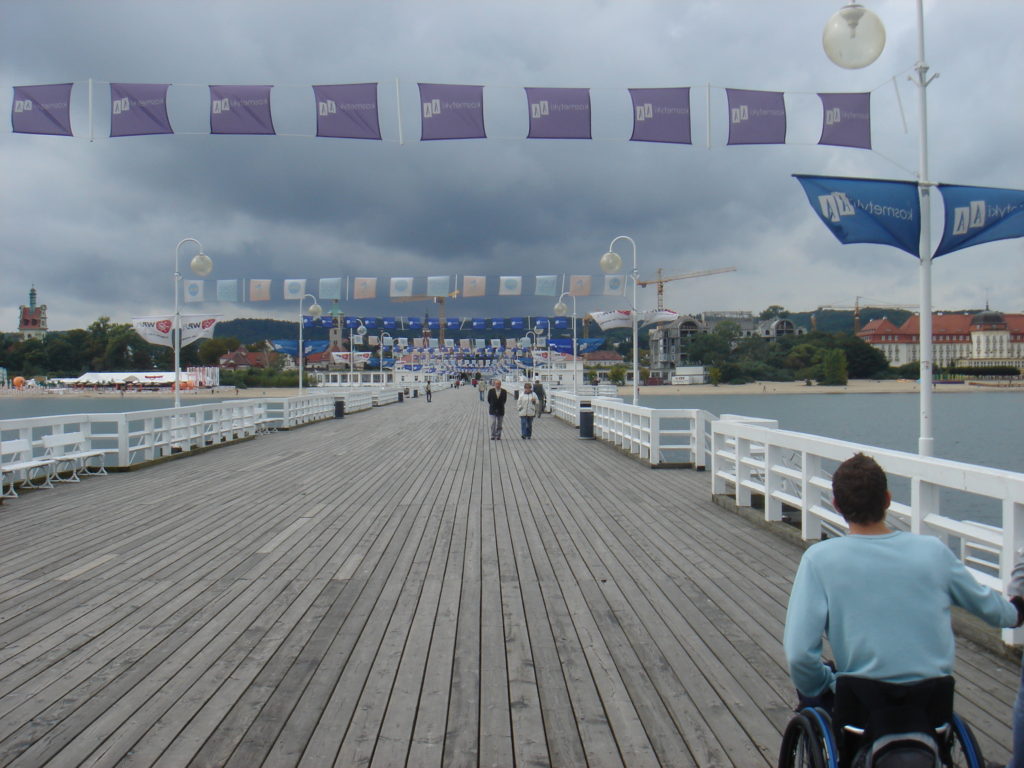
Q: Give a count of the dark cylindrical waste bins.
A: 5